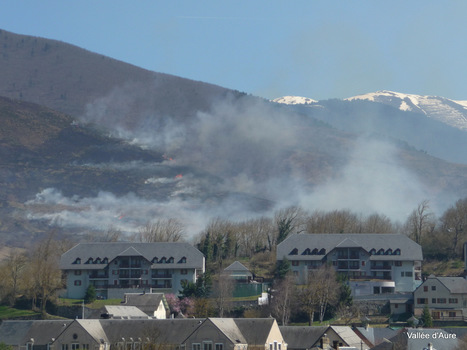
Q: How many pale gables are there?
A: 2